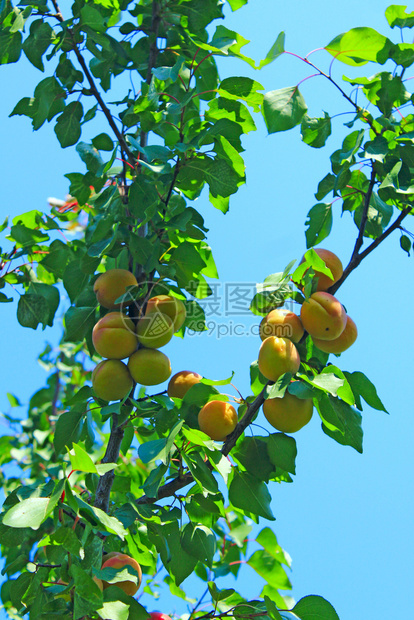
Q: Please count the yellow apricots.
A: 15